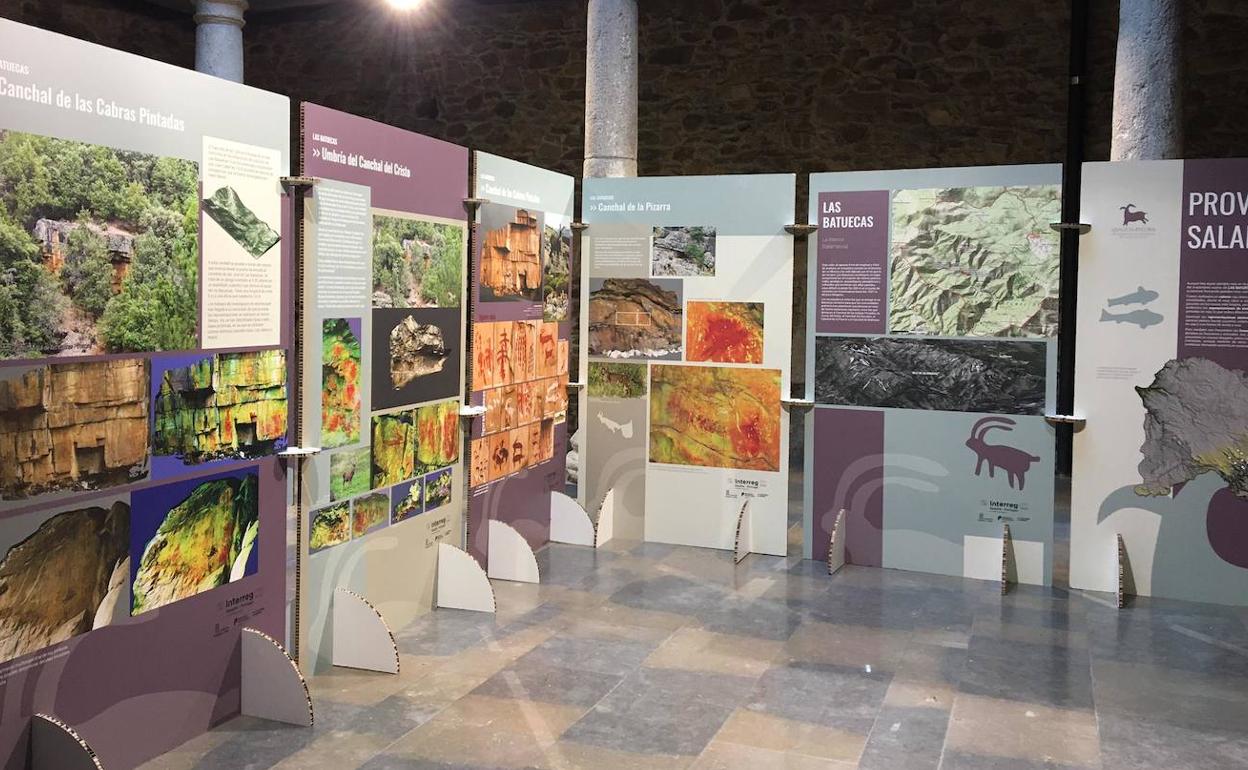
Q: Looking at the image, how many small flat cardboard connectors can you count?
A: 10